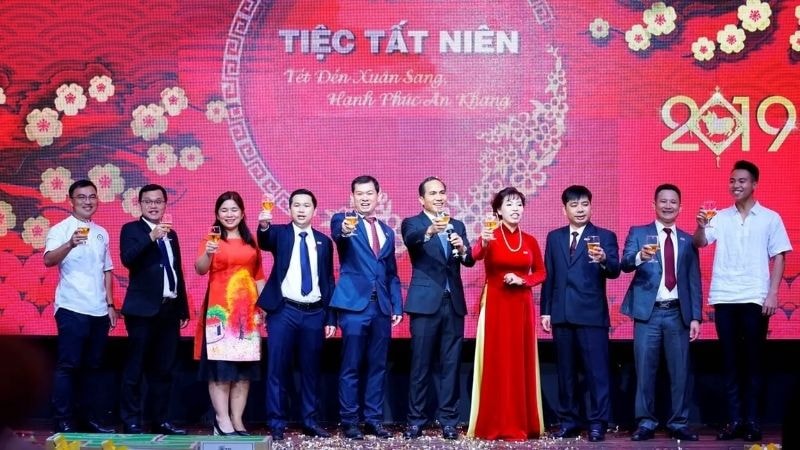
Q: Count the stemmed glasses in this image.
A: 10